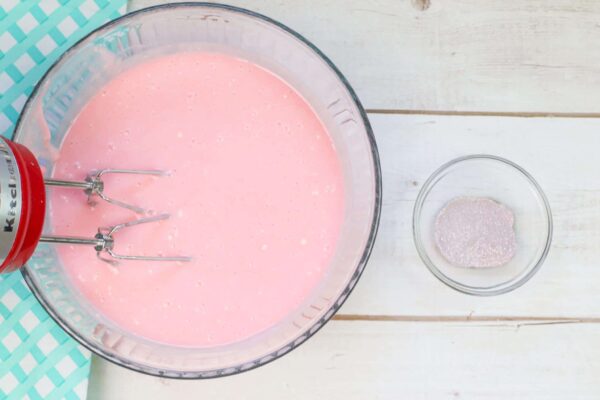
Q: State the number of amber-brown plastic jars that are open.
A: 0